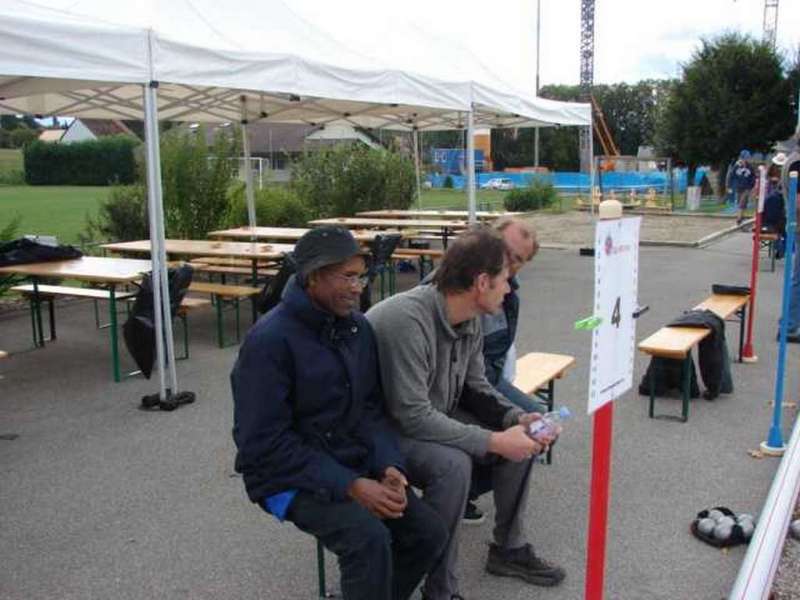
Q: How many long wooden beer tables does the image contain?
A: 5